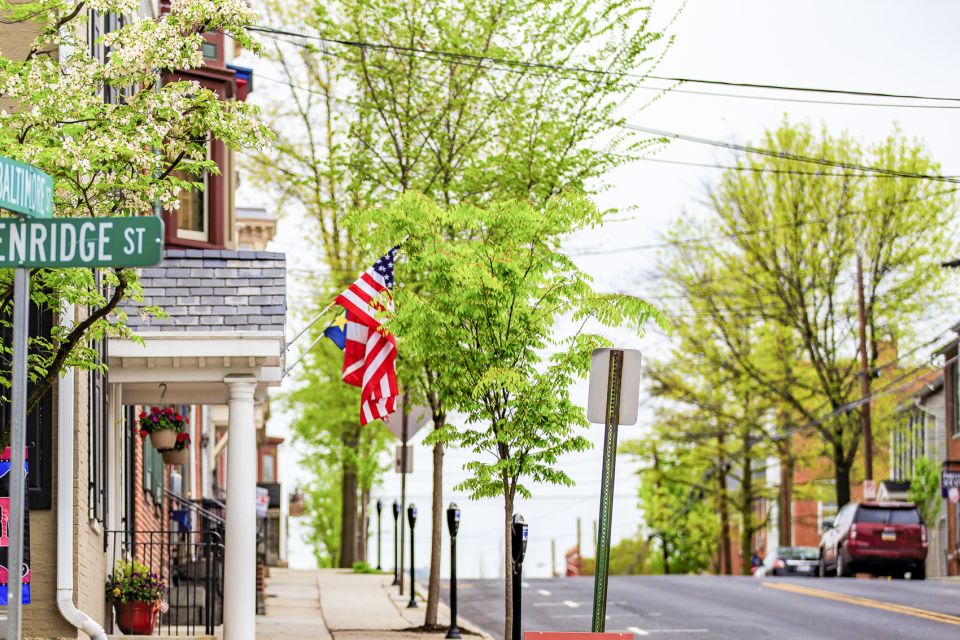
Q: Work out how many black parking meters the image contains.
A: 5